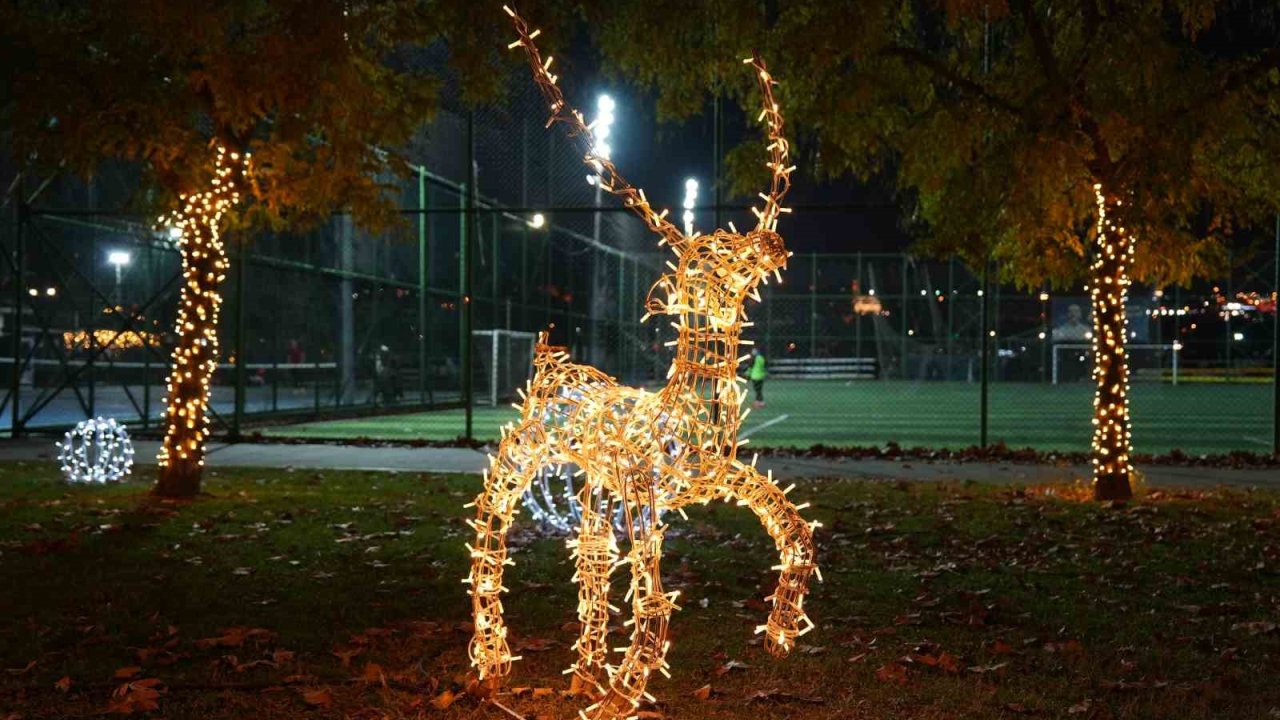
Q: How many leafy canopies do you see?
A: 2